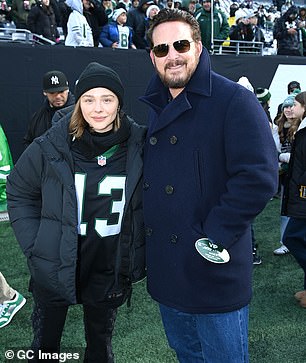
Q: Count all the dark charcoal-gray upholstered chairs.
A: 0